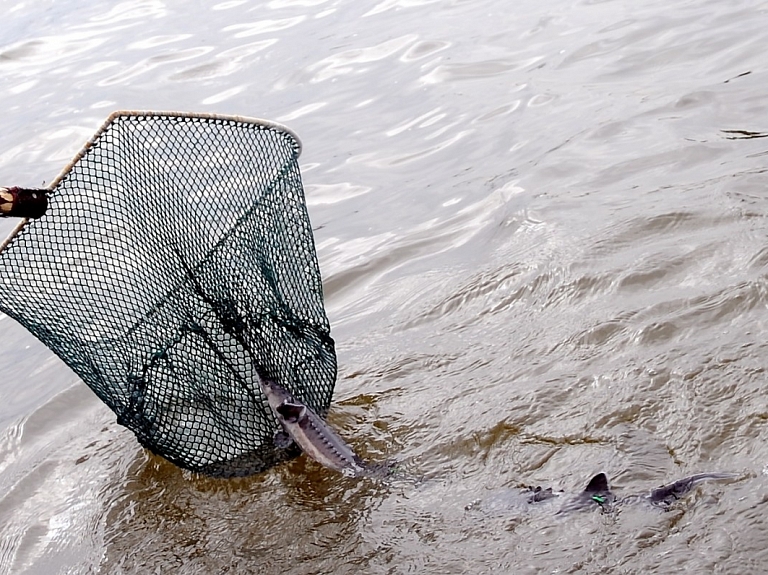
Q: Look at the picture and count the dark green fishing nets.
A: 1